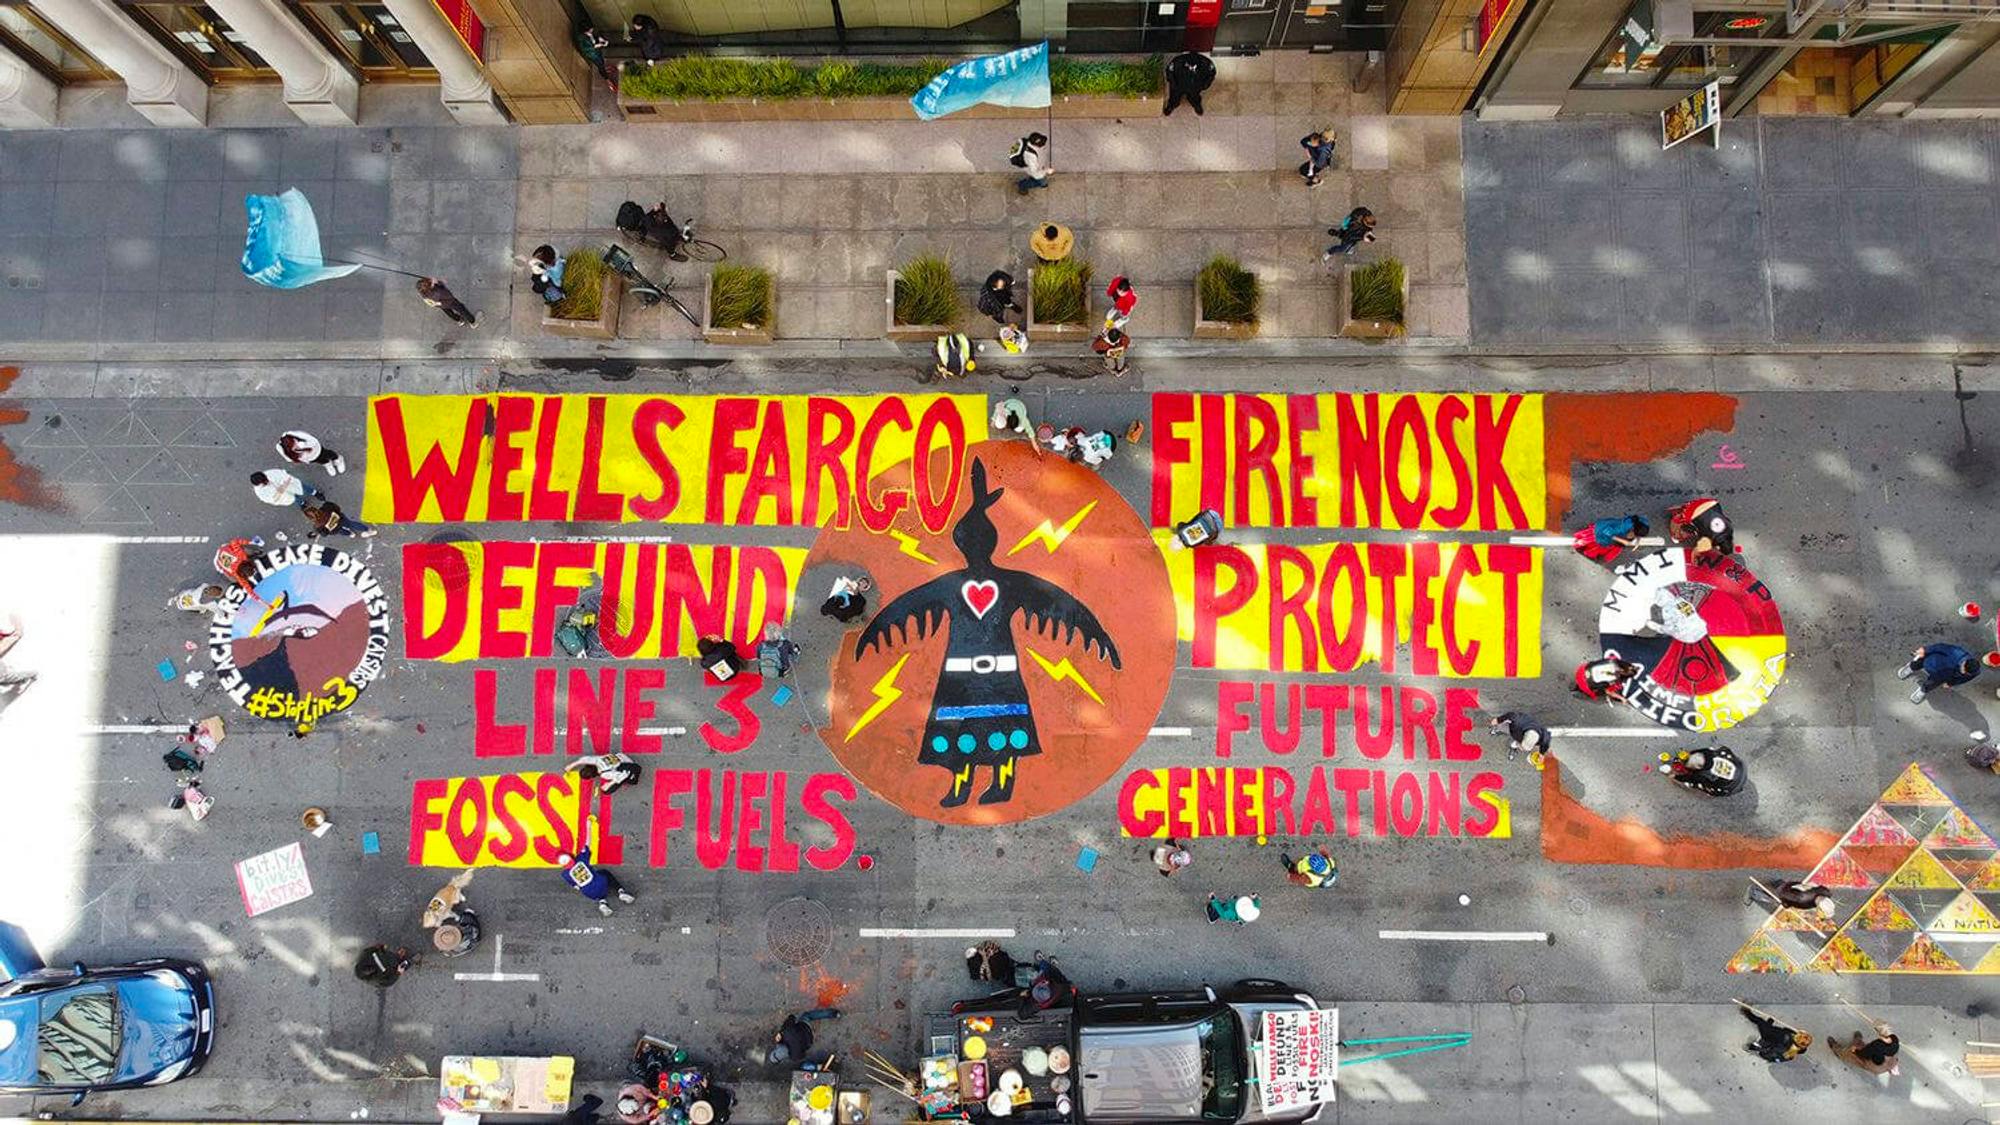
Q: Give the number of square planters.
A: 6